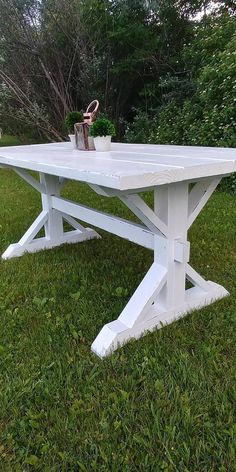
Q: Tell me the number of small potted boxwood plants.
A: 2